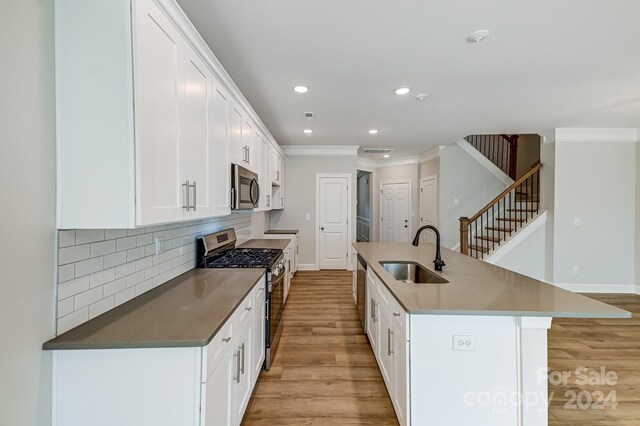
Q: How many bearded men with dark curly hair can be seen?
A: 0